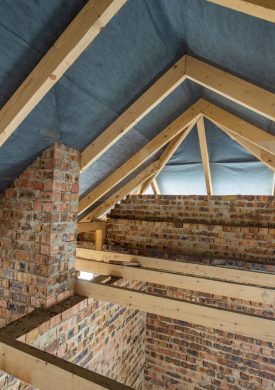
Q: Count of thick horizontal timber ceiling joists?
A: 4